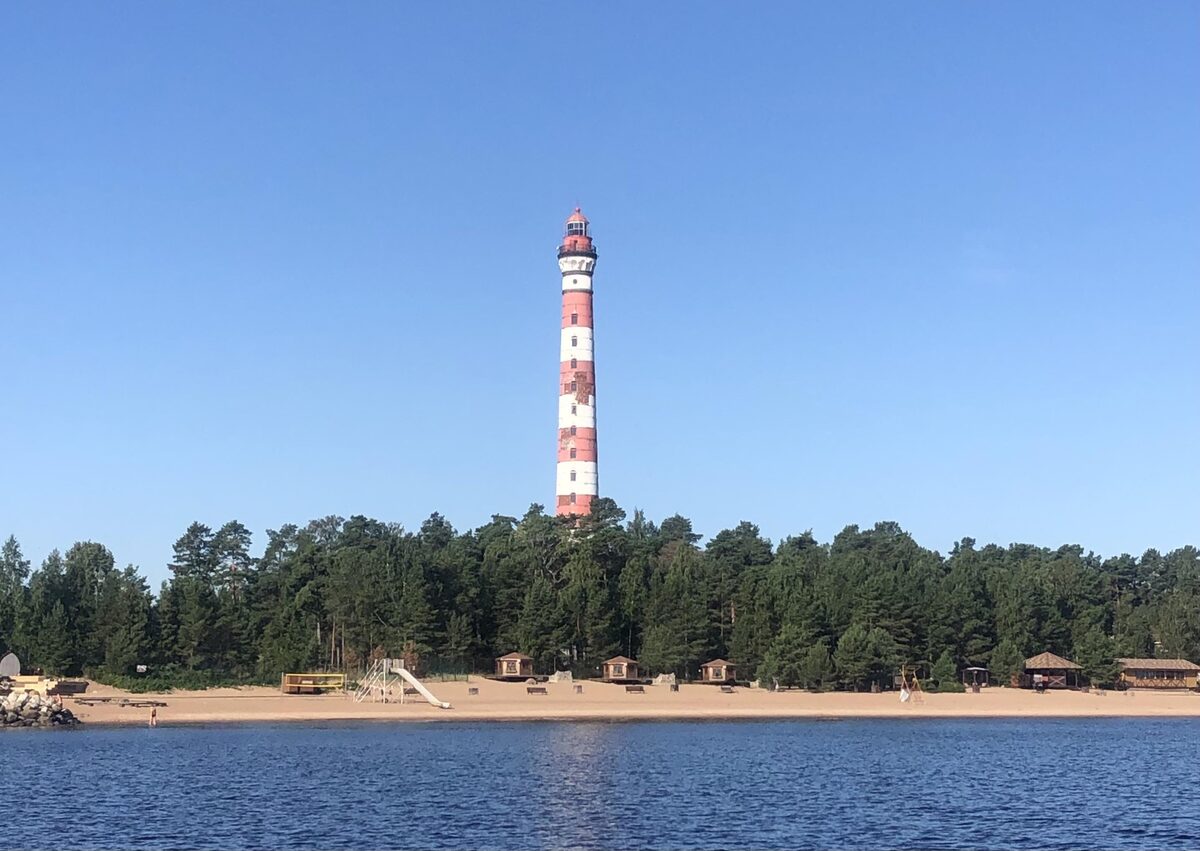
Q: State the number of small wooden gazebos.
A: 3